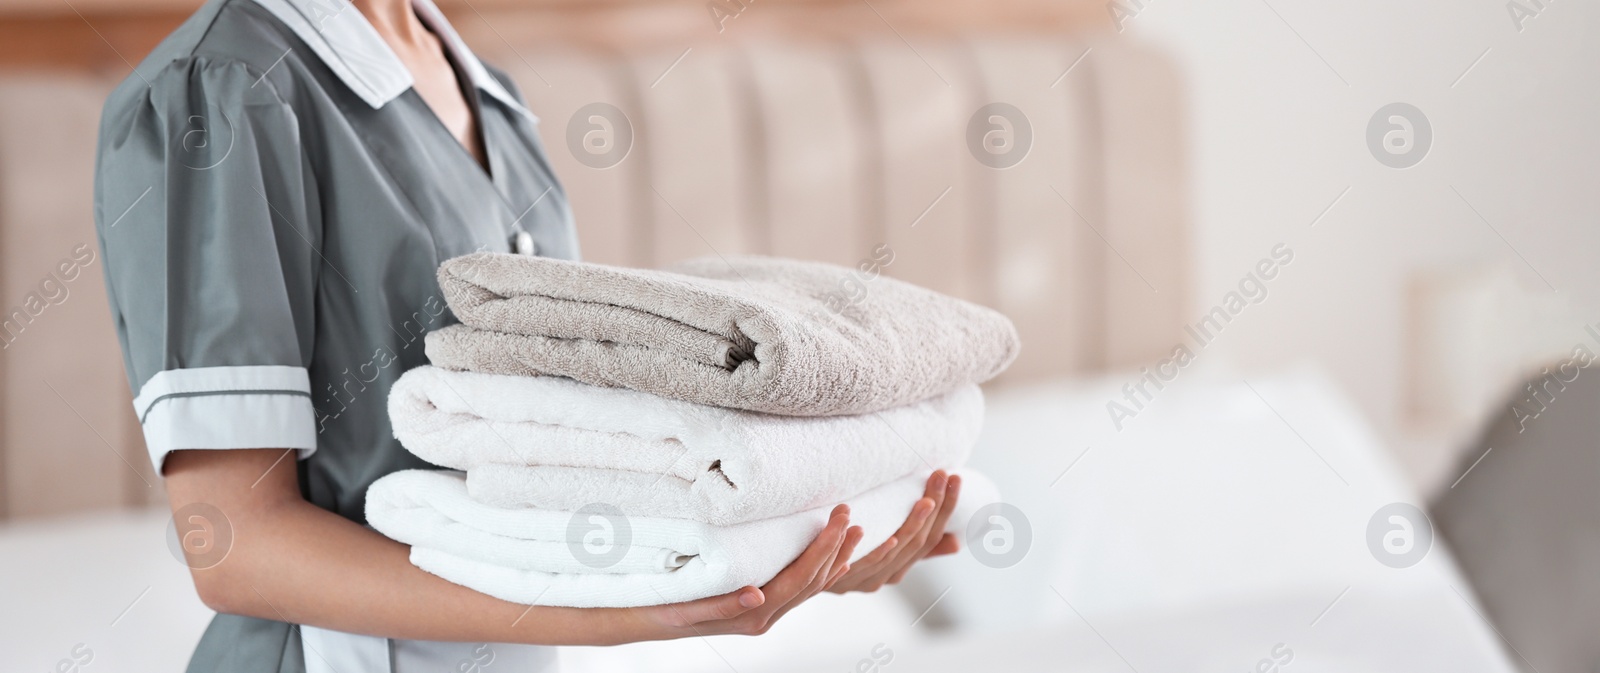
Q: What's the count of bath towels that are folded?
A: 3